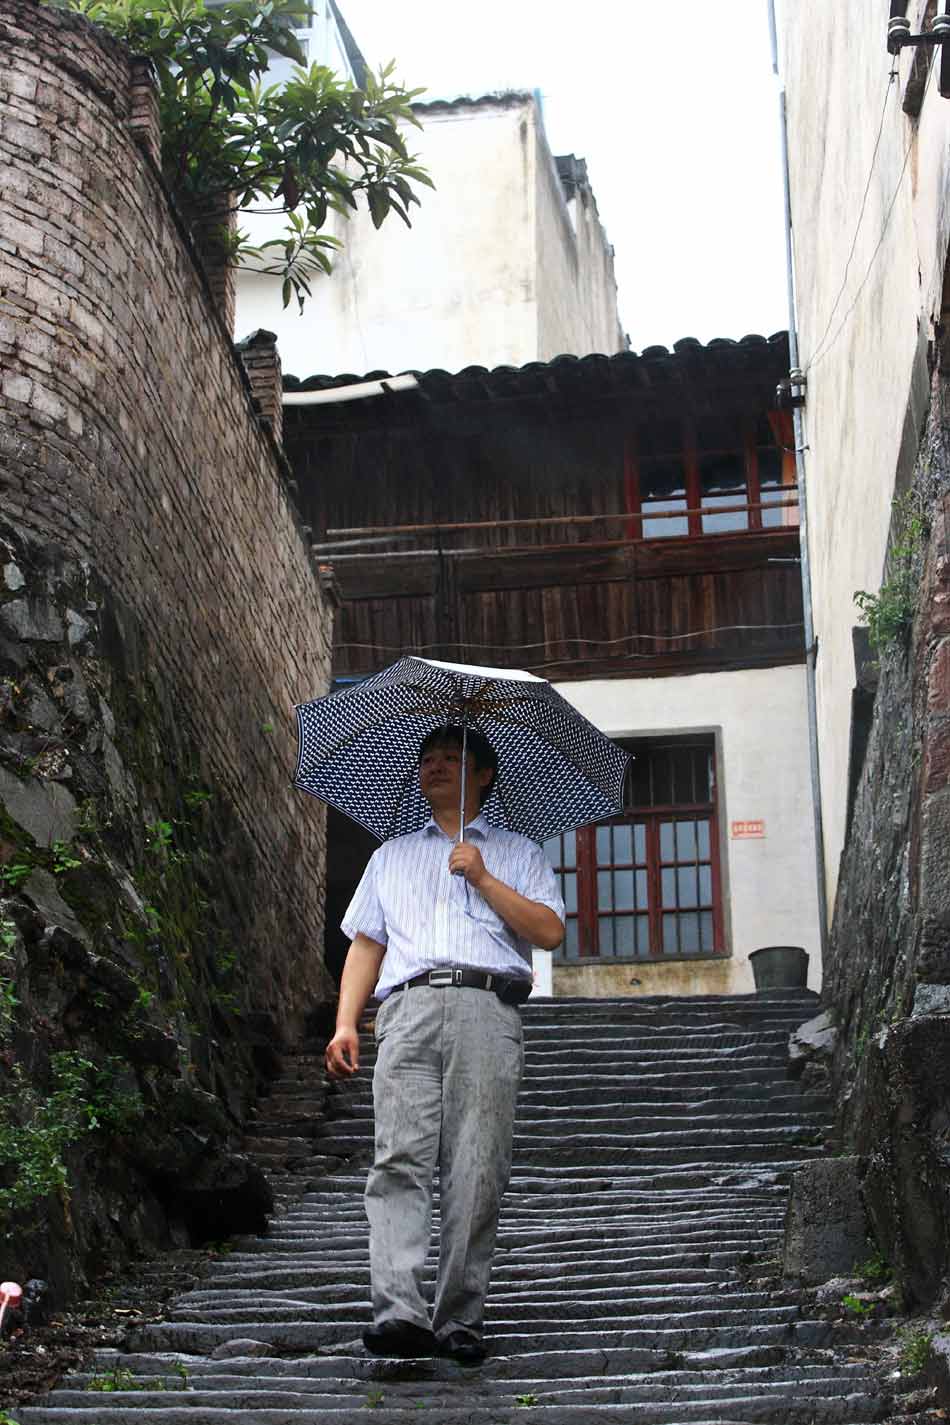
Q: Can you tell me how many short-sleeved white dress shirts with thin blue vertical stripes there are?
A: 1